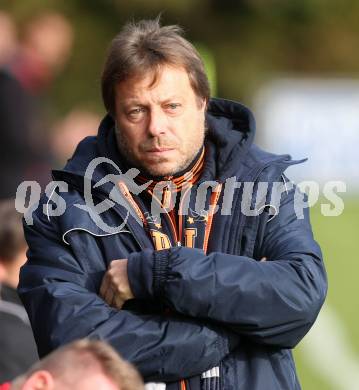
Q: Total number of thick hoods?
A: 1